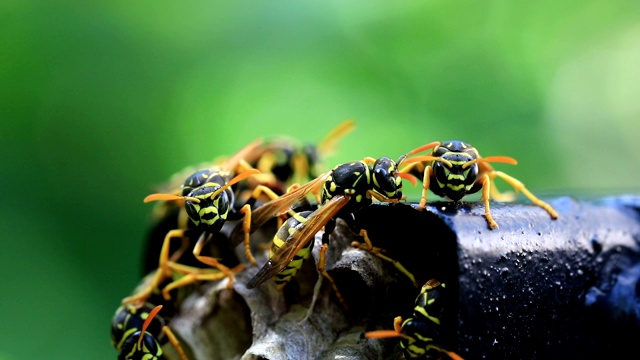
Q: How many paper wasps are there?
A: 6